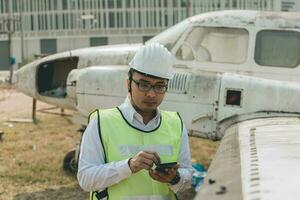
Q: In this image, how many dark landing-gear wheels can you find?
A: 1